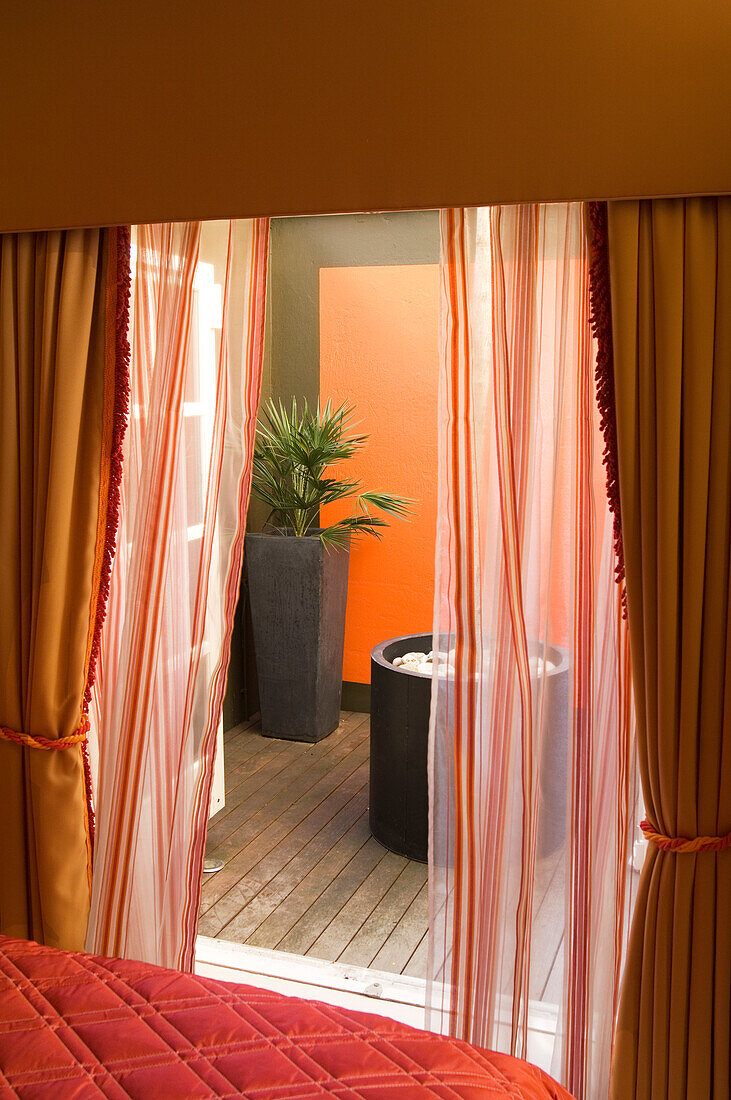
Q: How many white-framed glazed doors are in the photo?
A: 1